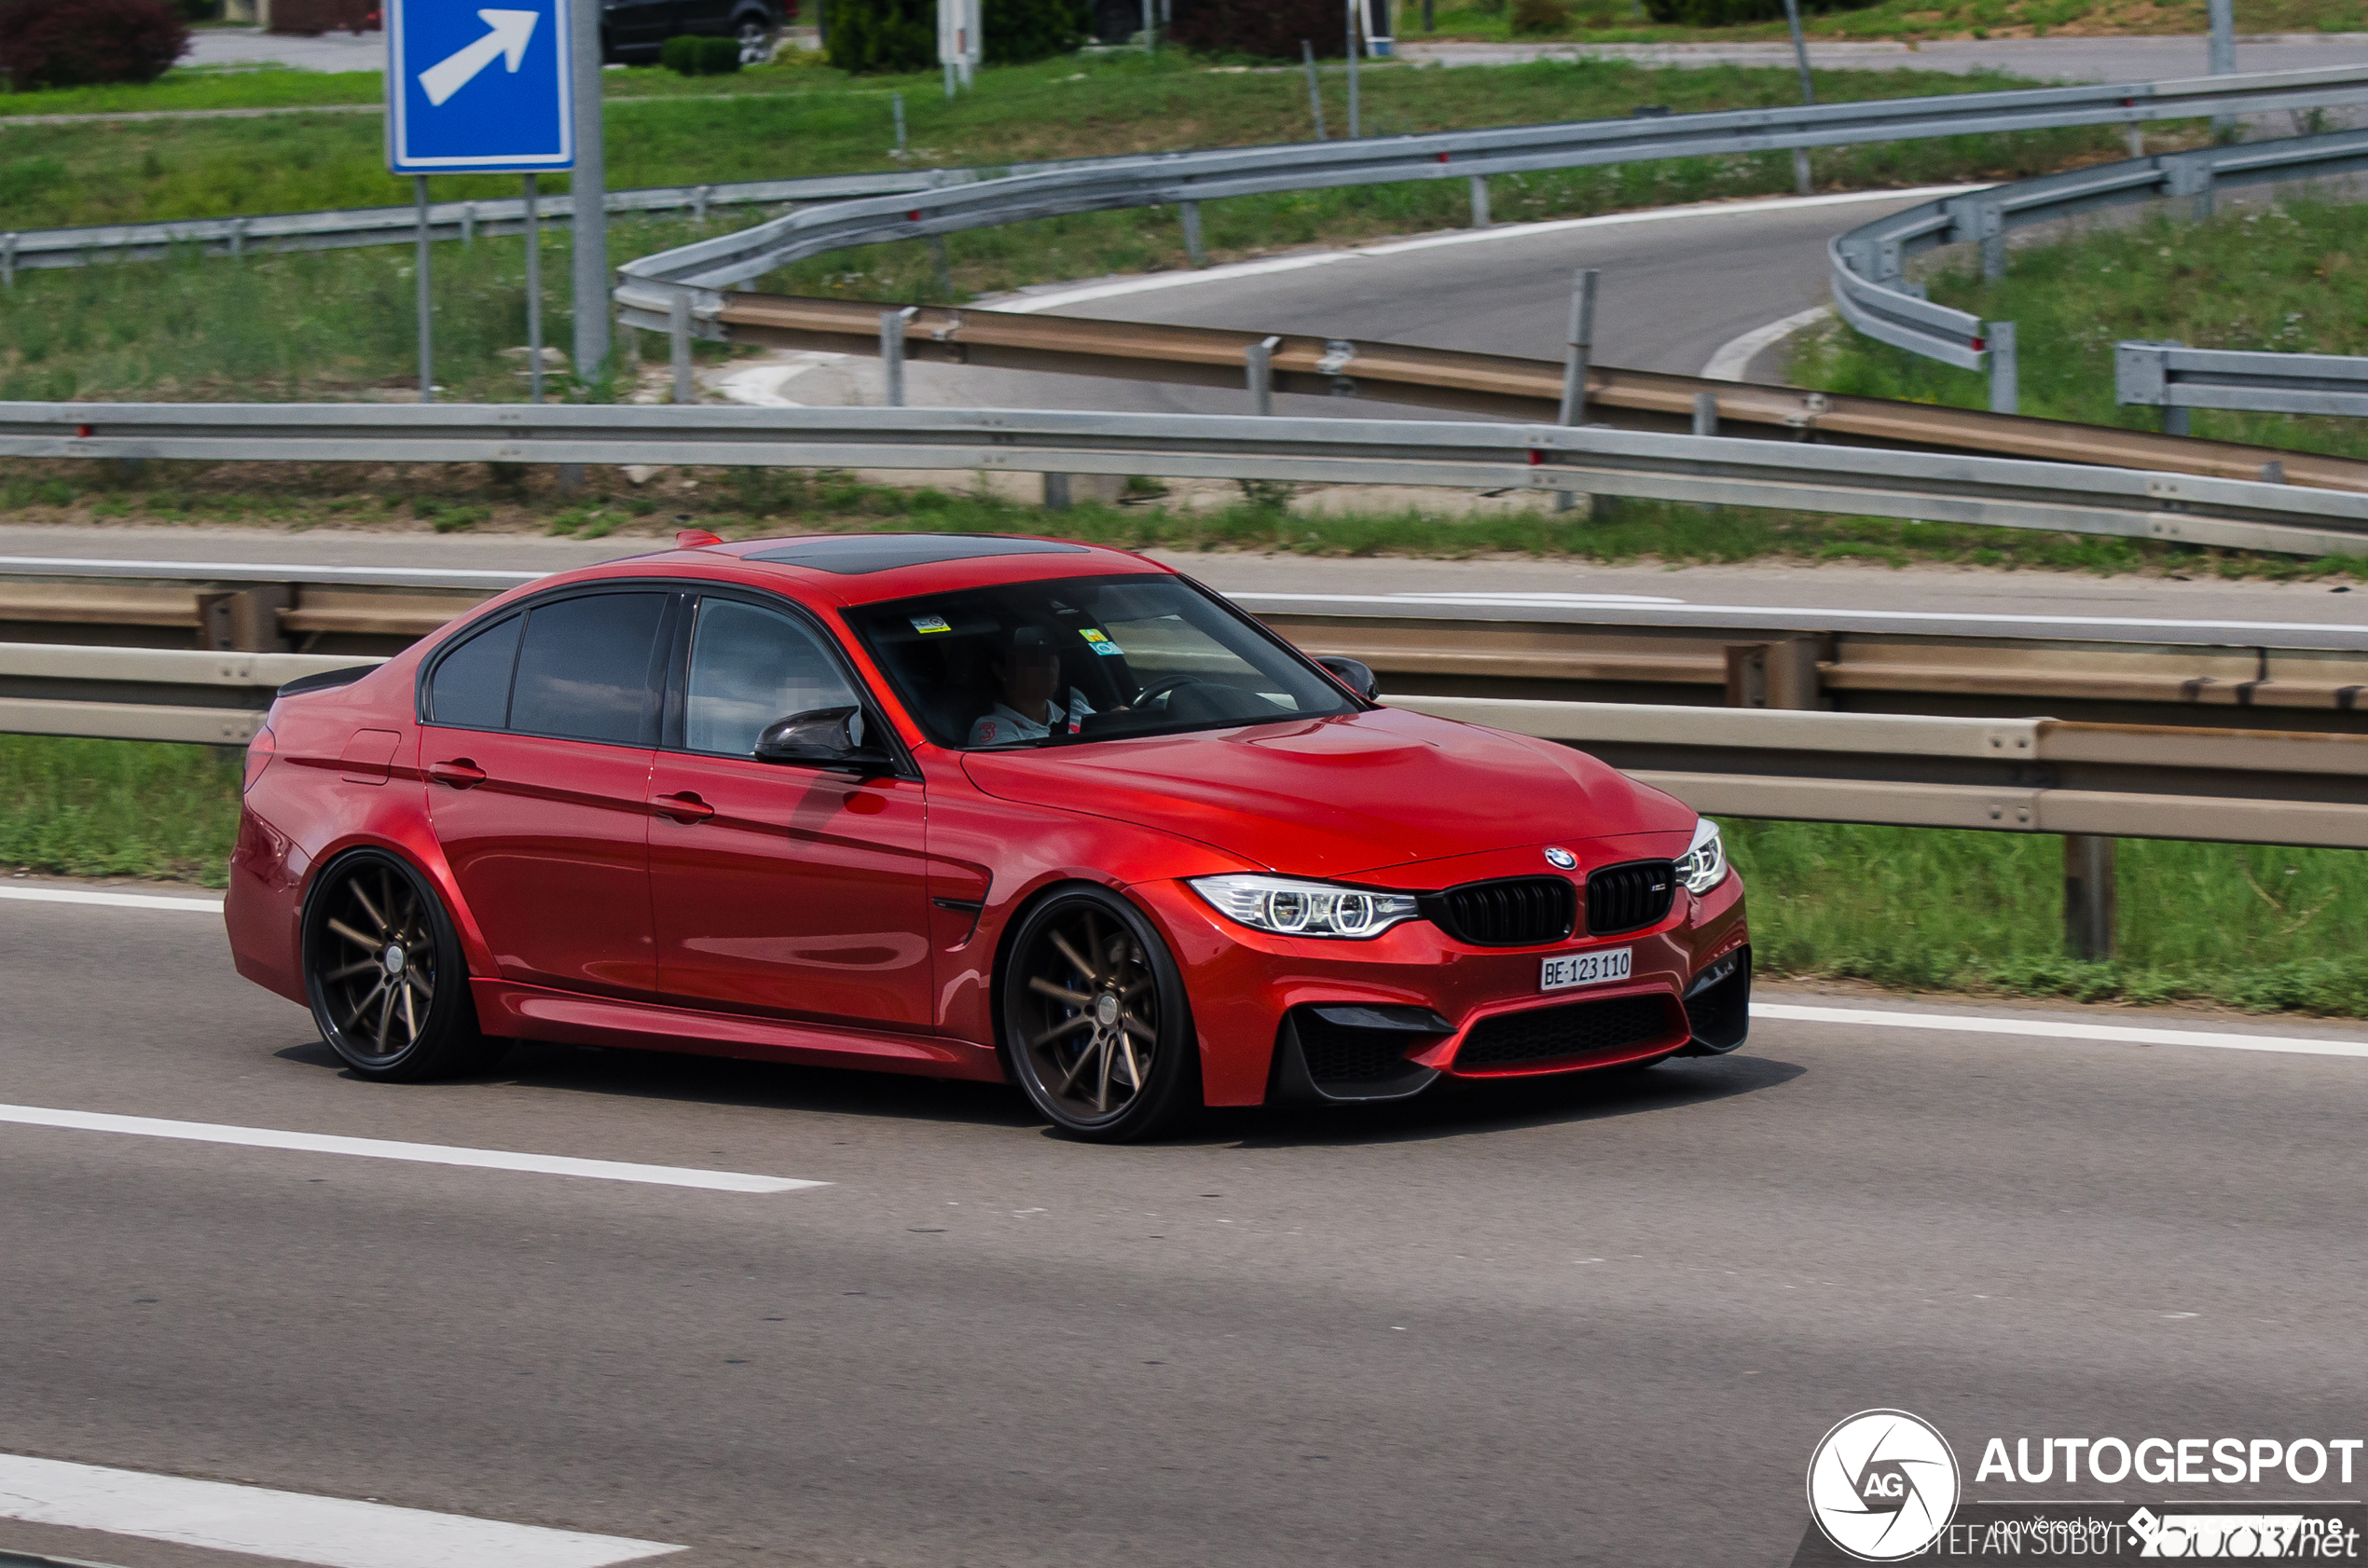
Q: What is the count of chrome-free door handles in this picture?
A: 2